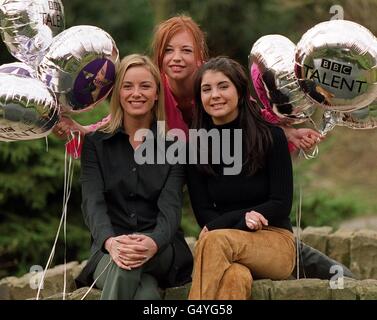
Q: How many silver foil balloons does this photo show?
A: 7